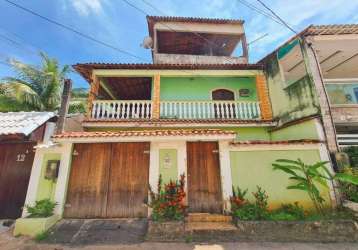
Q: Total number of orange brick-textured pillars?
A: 3